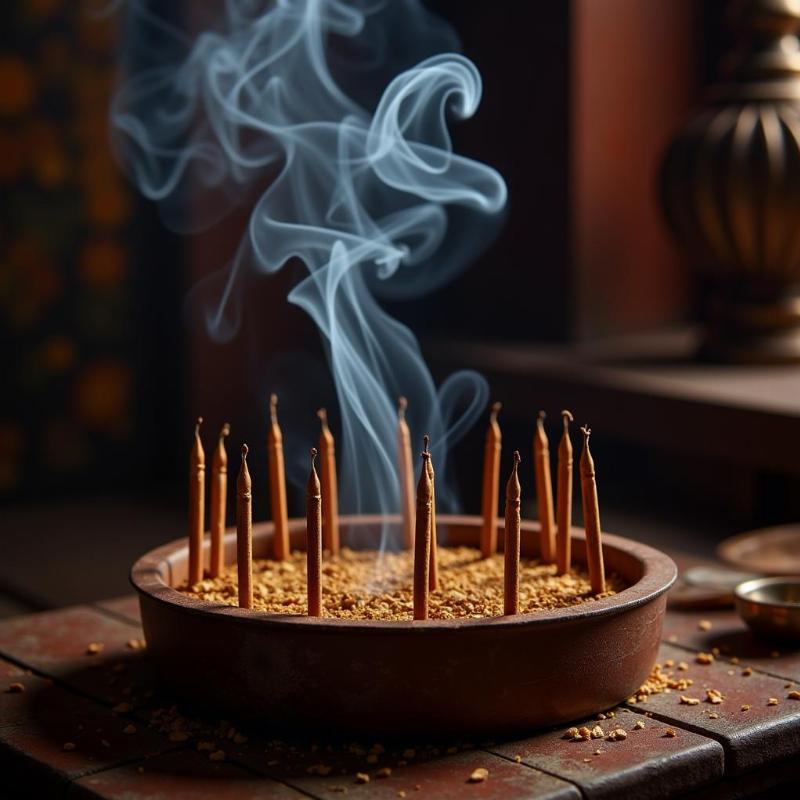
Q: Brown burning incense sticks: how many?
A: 14